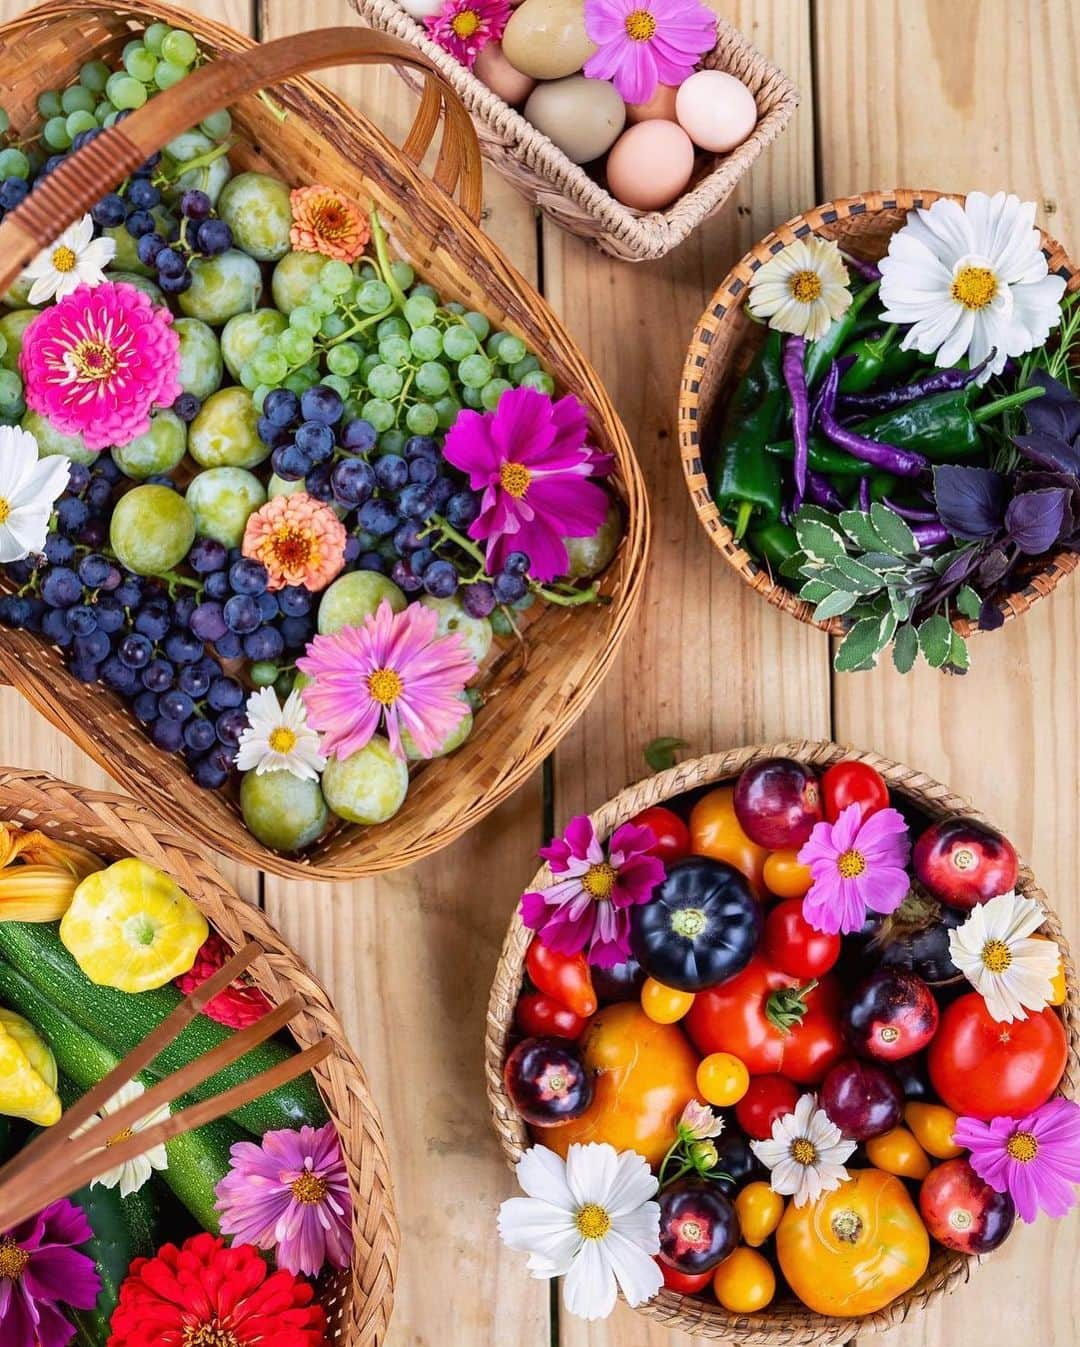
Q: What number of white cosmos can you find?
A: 9